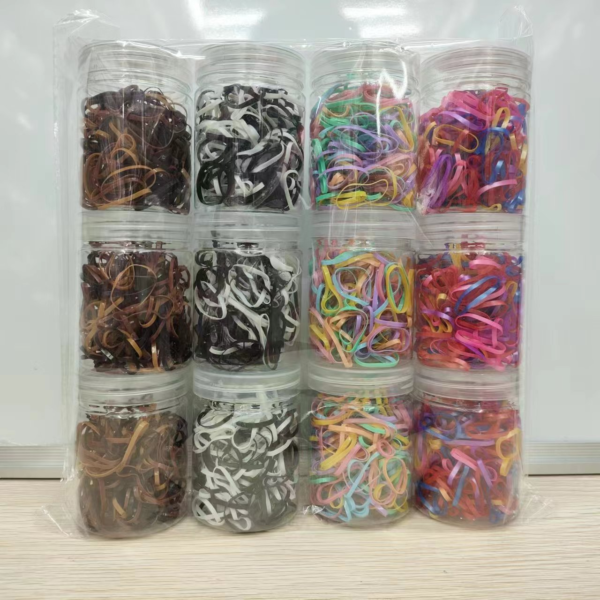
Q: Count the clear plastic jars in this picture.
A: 12